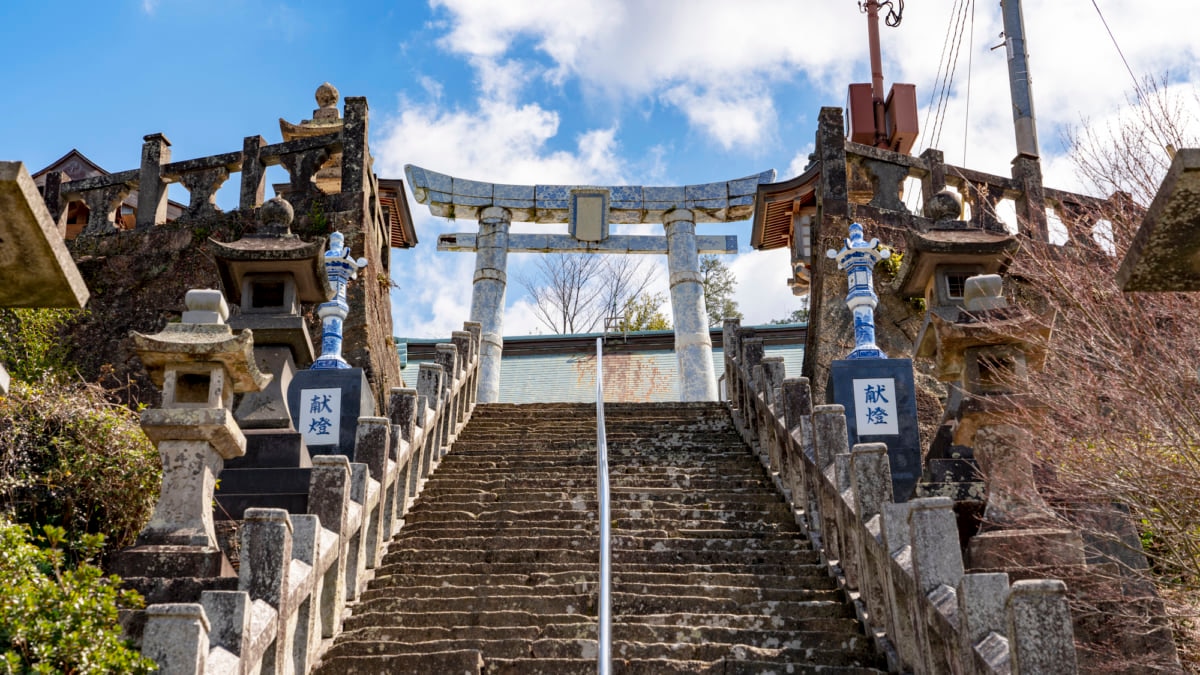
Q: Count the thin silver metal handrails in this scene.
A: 1